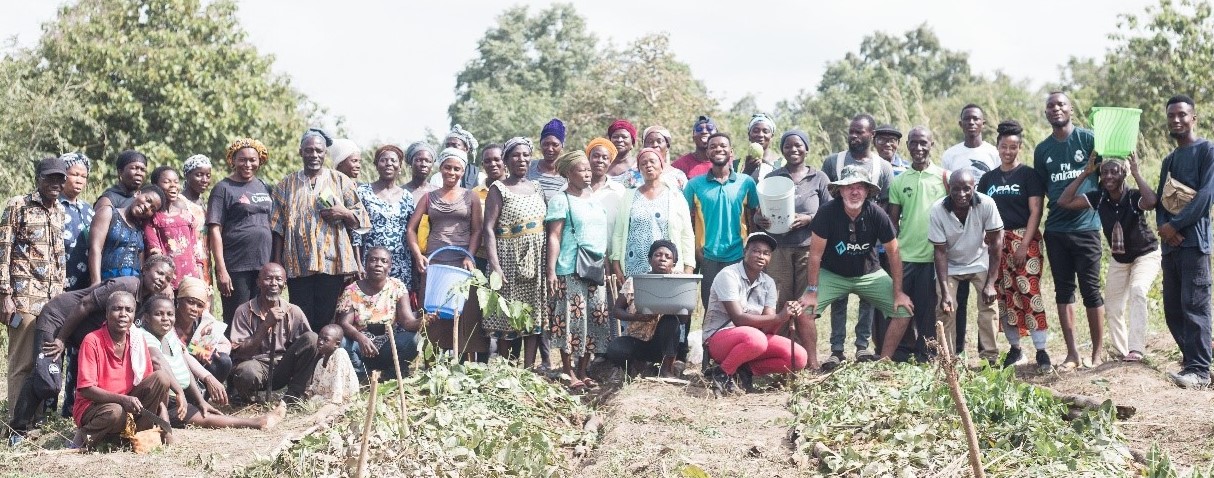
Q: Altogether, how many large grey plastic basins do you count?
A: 1